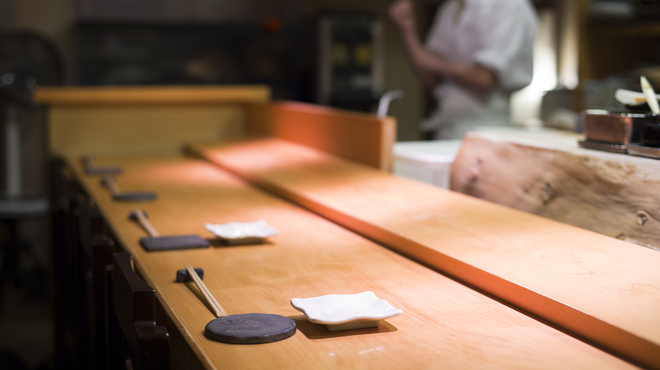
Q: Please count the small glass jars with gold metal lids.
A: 0